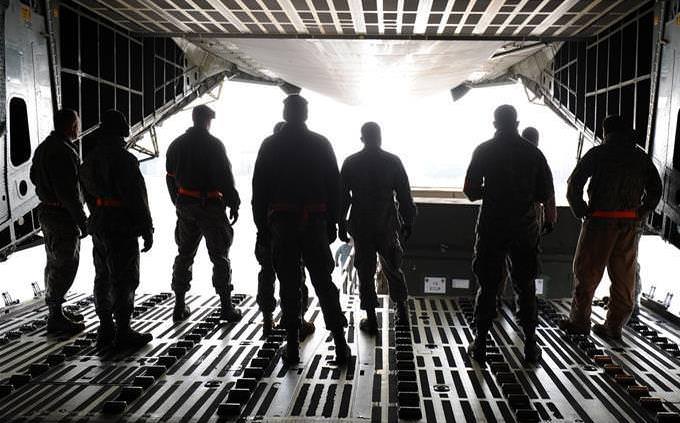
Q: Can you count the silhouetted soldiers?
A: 9